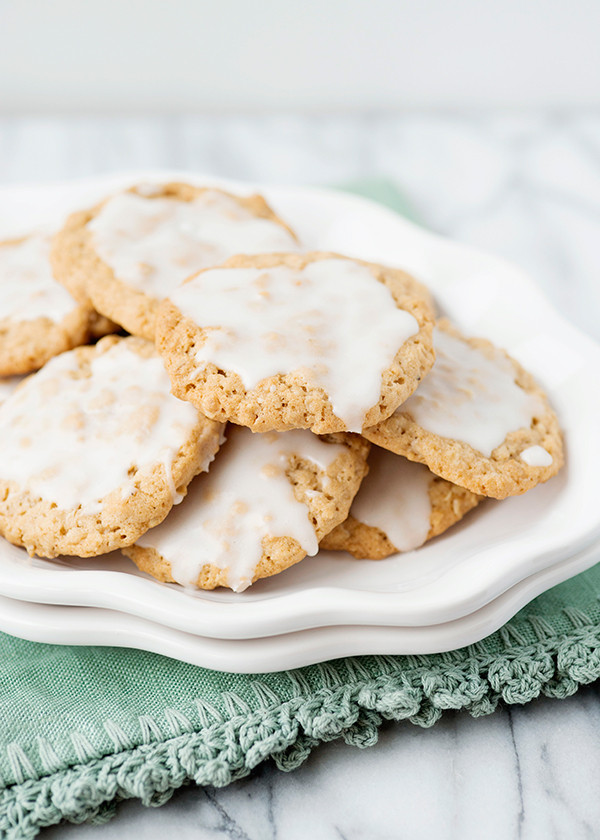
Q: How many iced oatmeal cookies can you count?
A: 7